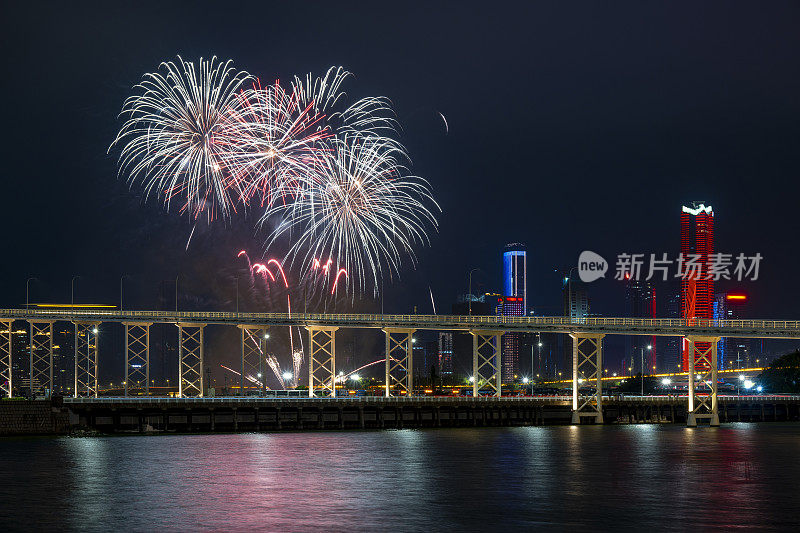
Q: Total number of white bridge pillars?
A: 11